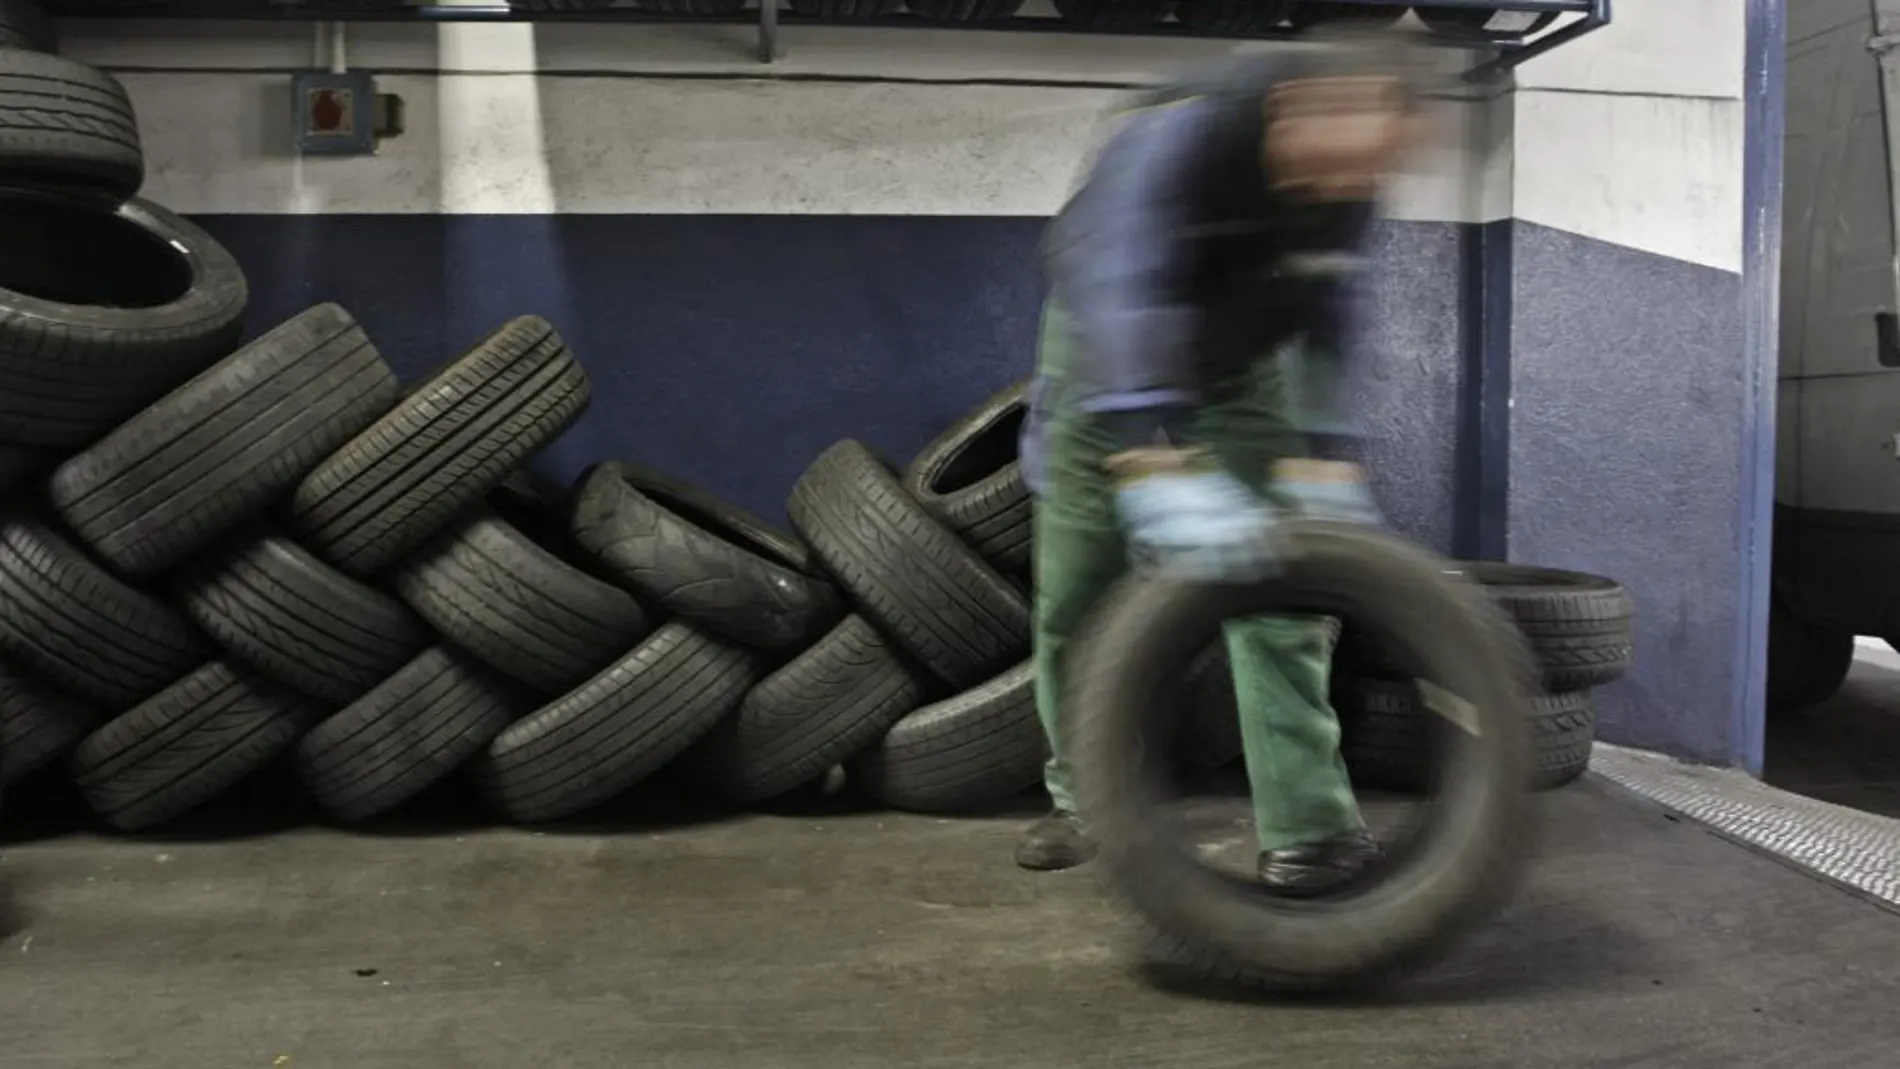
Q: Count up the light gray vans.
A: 1